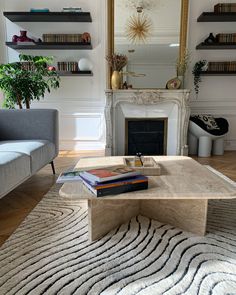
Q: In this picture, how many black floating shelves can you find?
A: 6